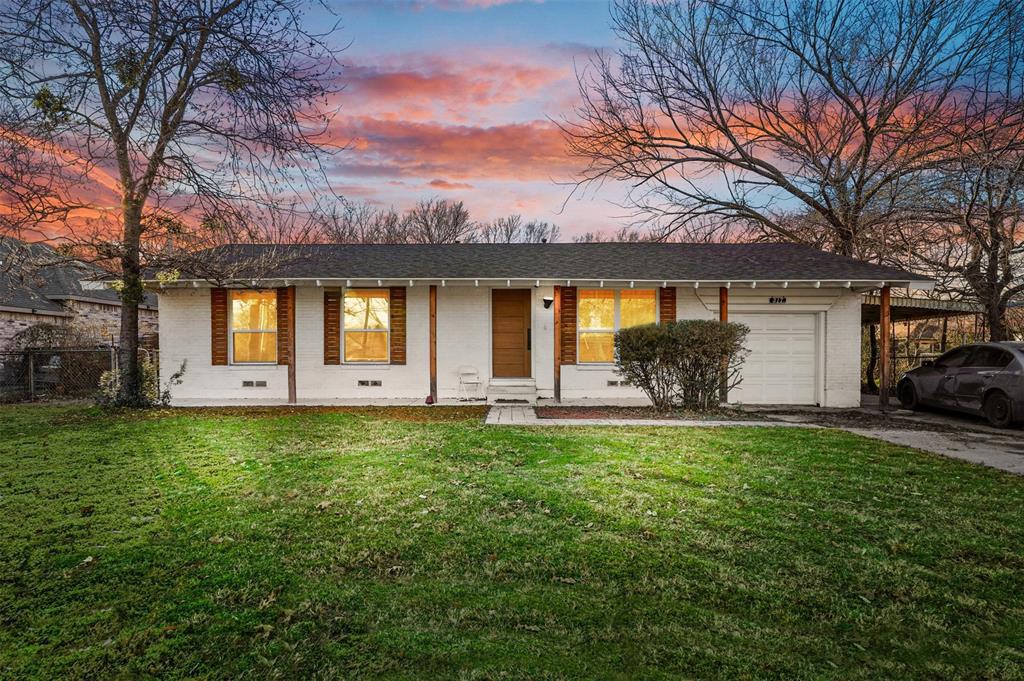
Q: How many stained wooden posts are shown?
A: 5